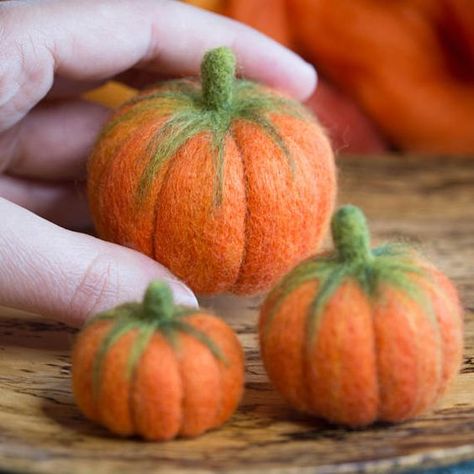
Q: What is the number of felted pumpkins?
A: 3